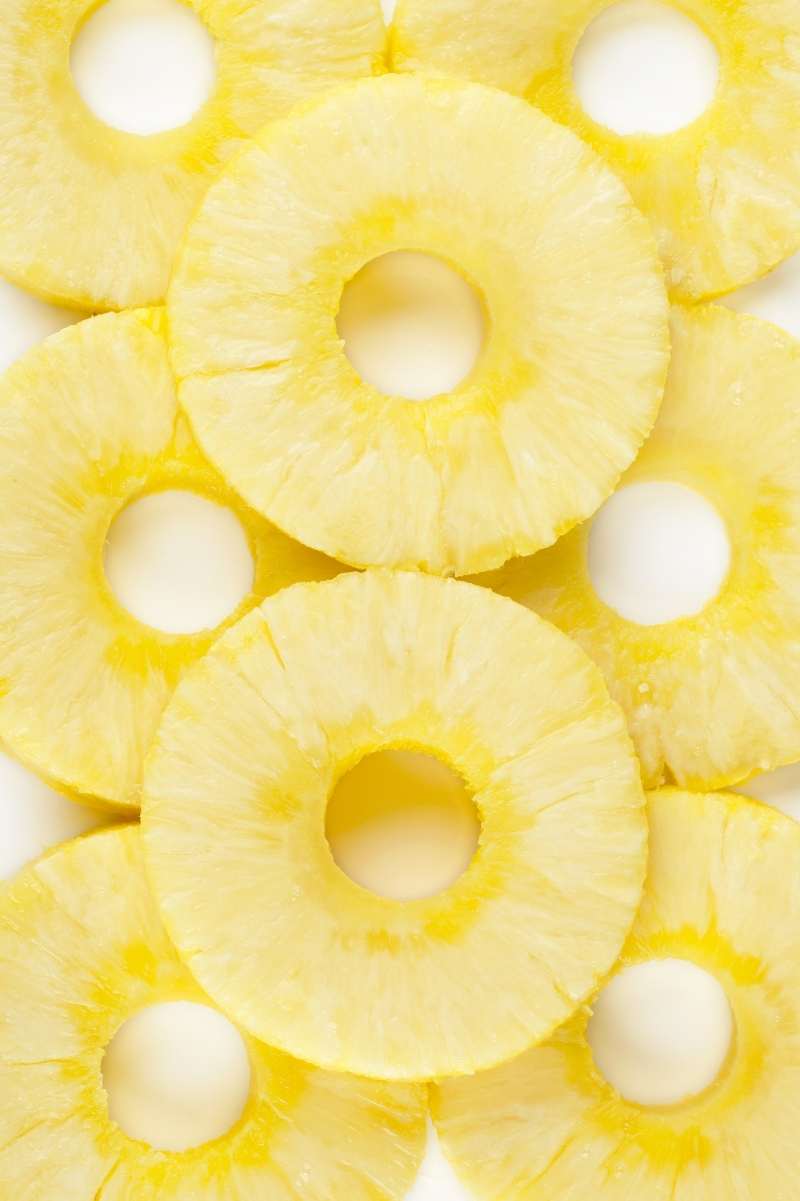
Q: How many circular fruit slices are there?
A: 8